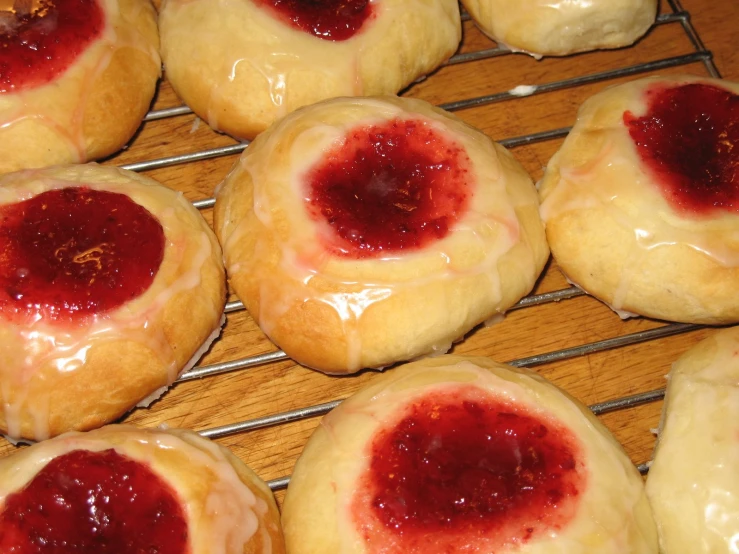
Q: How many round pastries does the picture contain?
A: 9